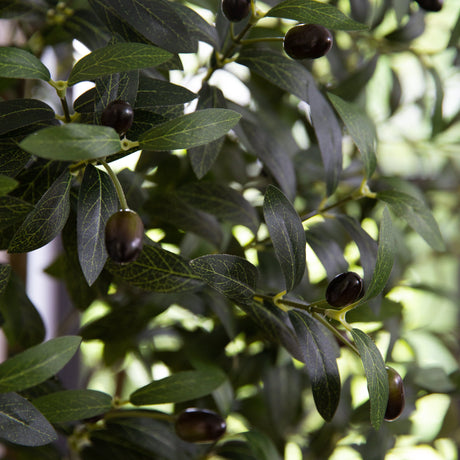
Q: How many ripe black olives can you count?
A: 8